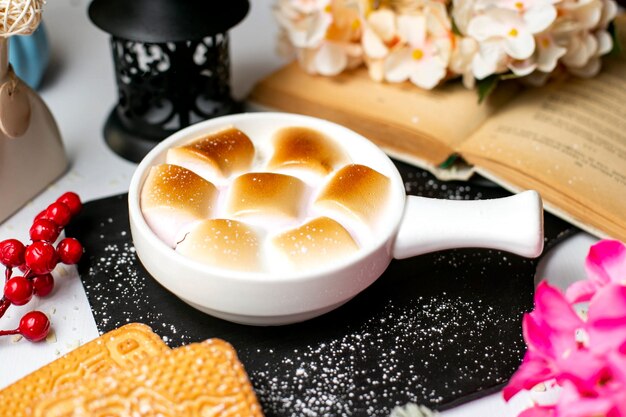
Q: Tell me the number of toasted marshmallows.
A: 7